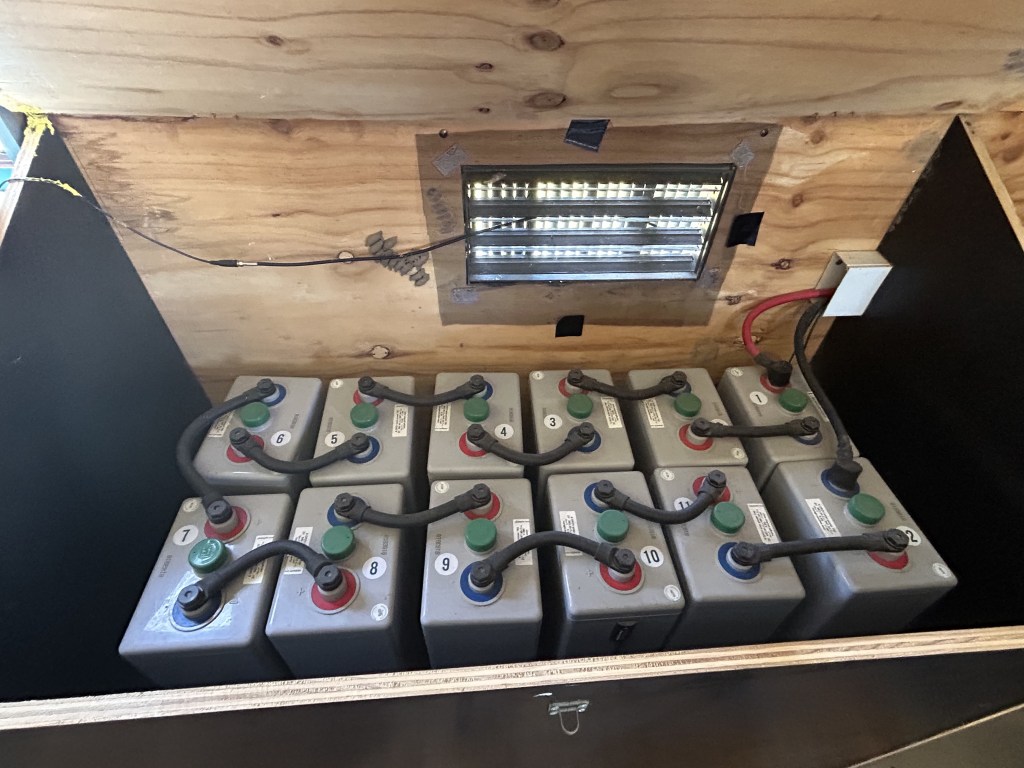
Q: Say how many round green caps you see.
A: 12